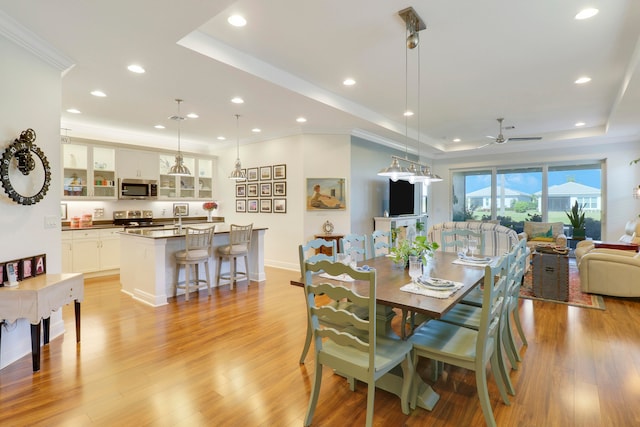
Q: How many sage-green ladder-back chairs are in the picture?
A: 8